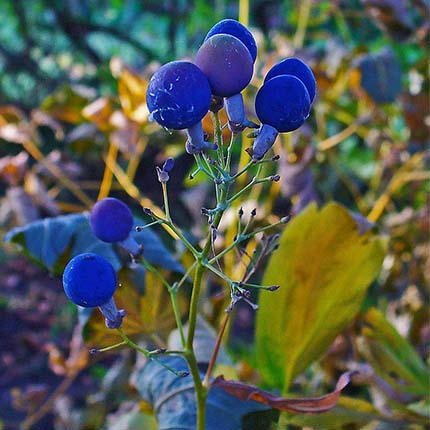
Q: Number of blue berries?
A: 7